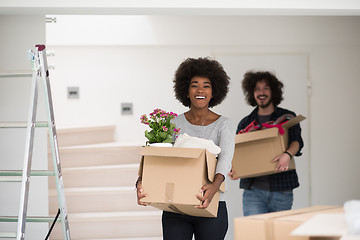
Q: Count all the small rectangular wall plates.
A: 2